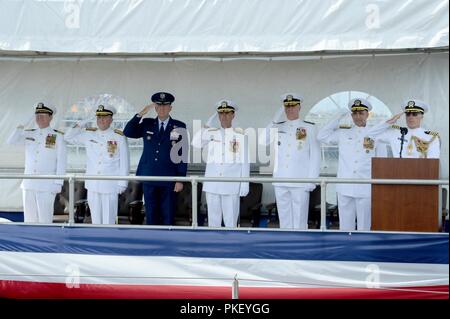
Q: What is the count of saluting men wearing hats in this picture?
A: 7